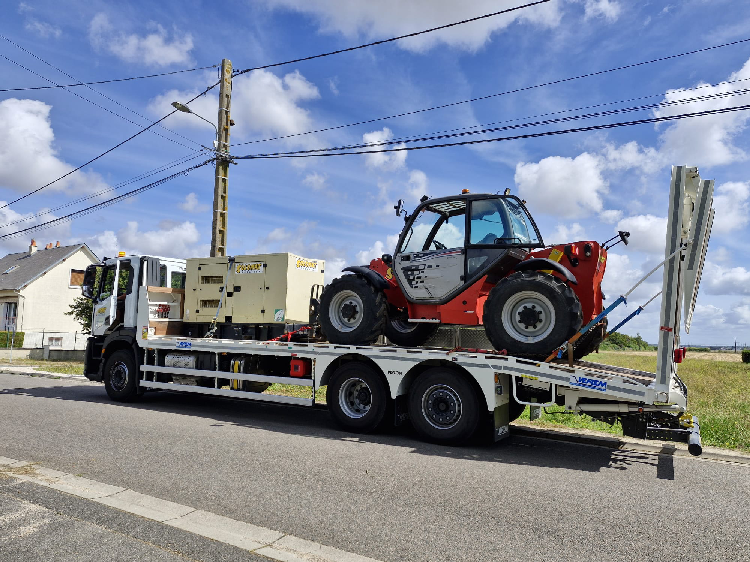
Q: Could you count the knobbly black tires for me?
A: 4